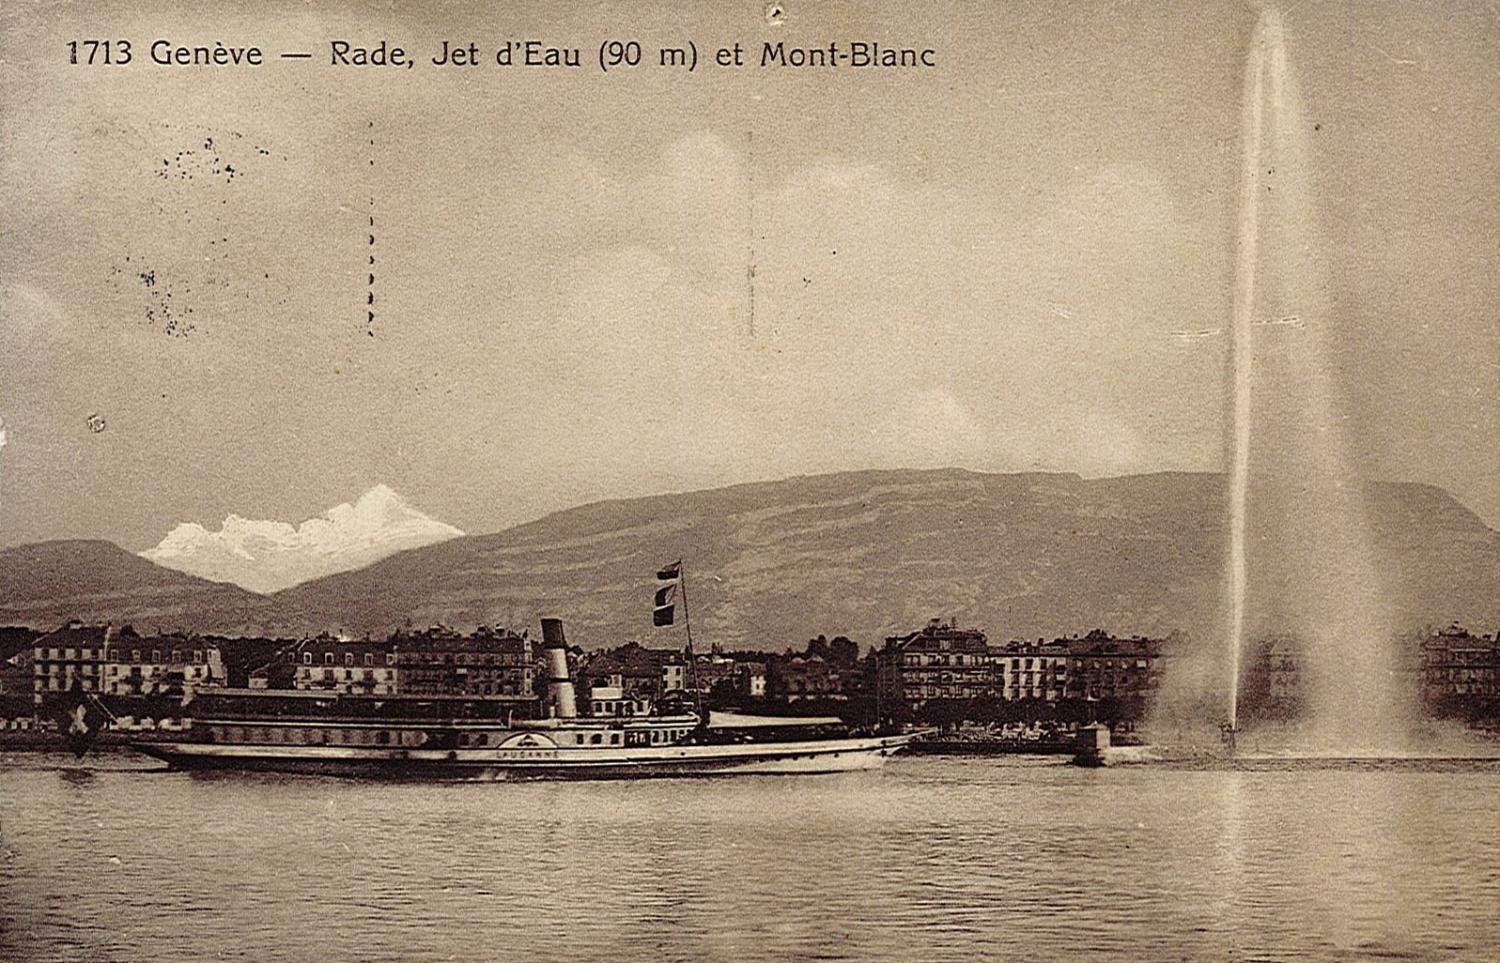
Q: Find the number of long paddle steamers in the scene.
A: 1